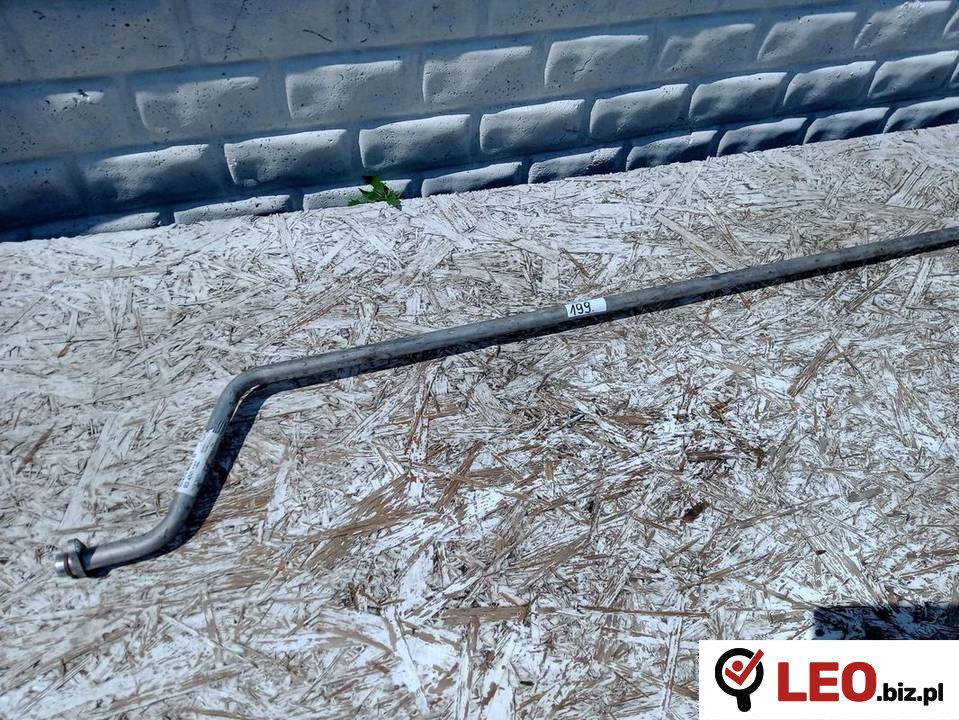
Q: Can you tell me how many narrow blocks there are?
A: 9